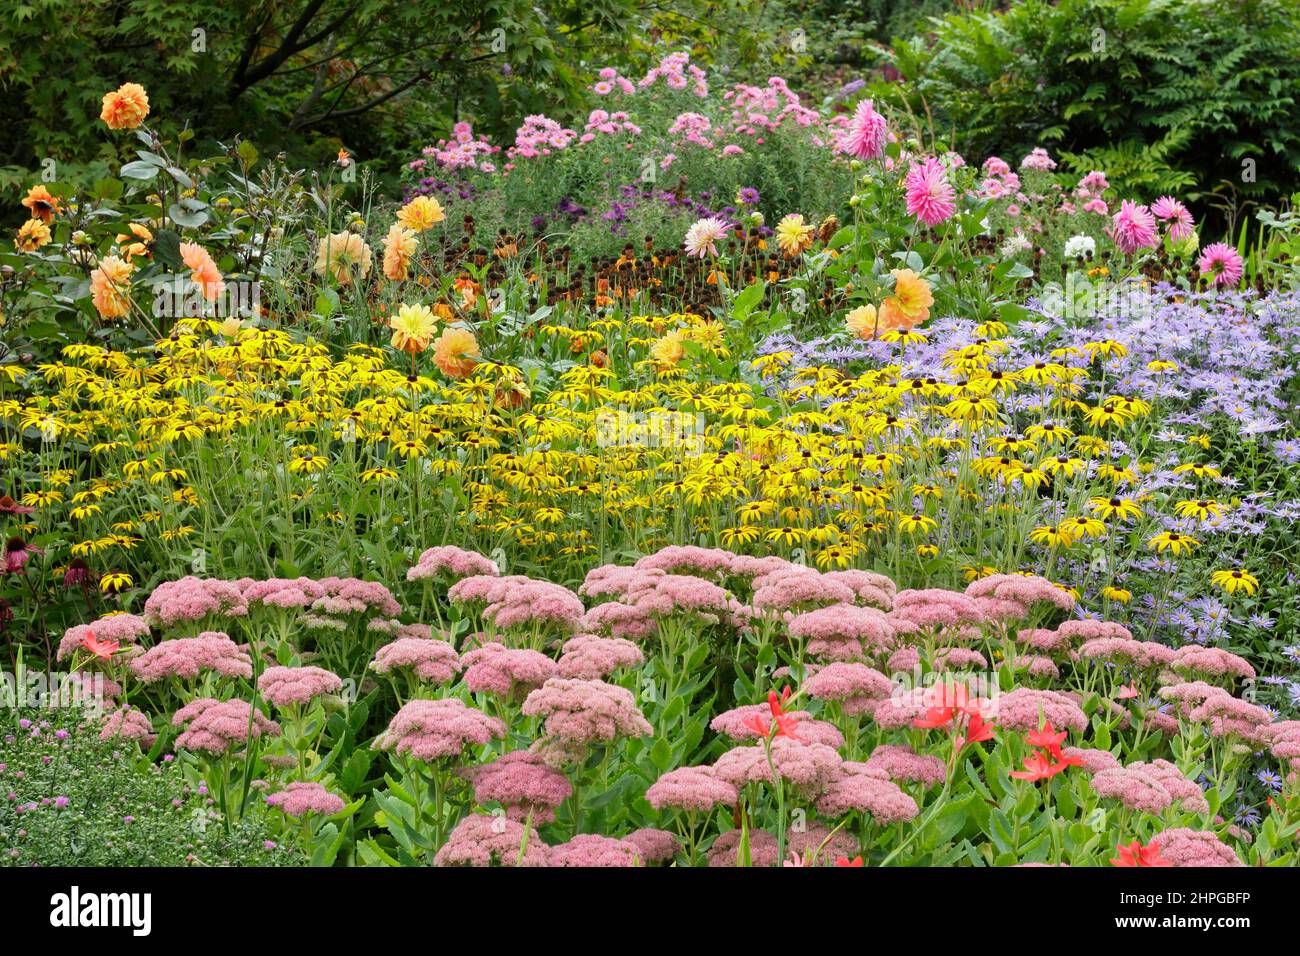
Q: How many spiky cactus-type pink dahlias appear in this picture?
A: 5